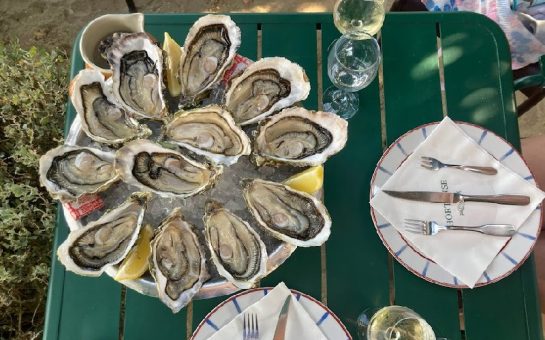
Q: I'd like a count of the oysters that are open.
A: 12